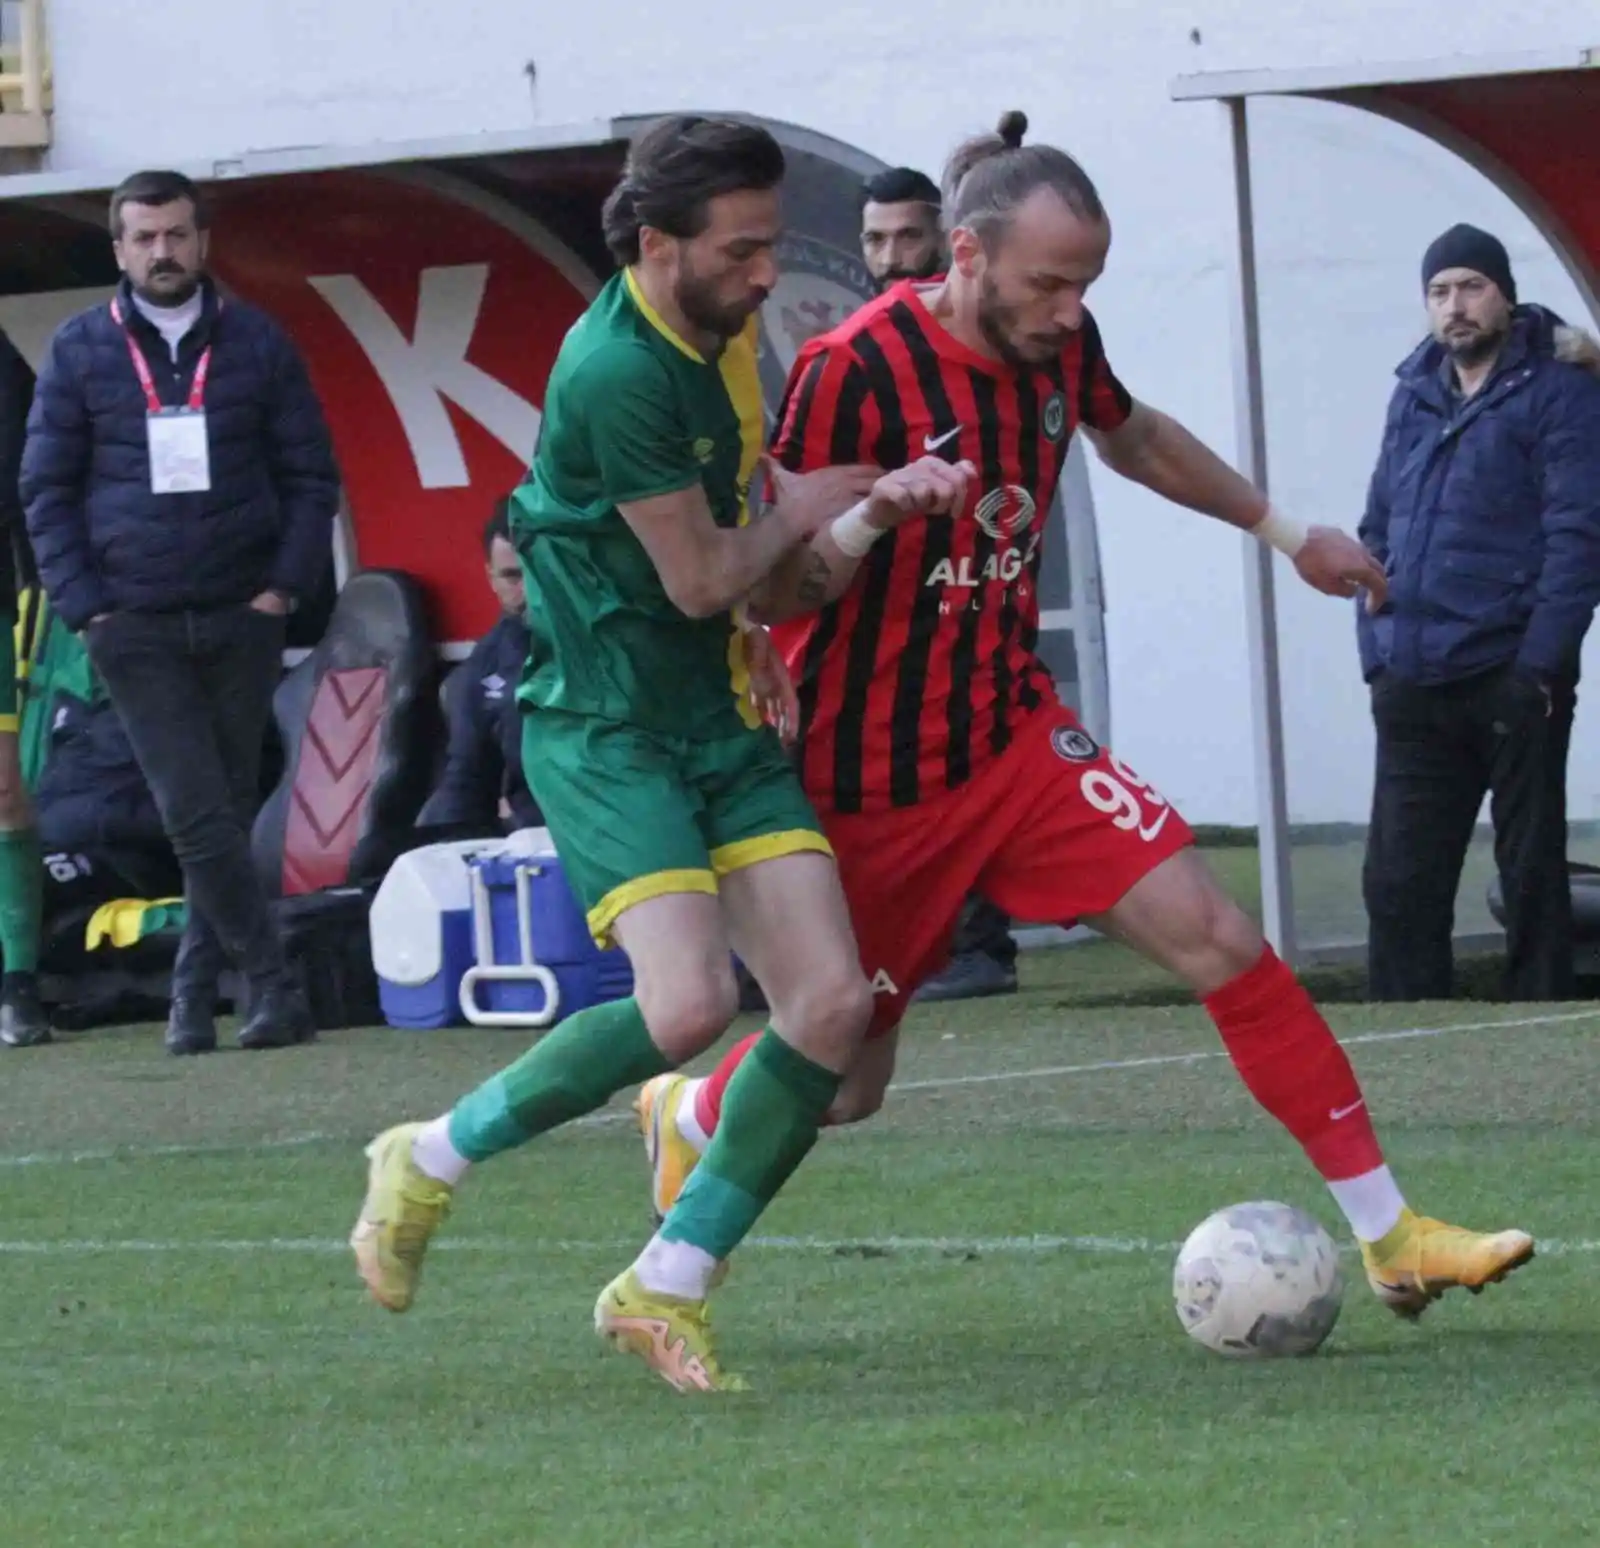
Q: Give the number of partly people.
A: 3